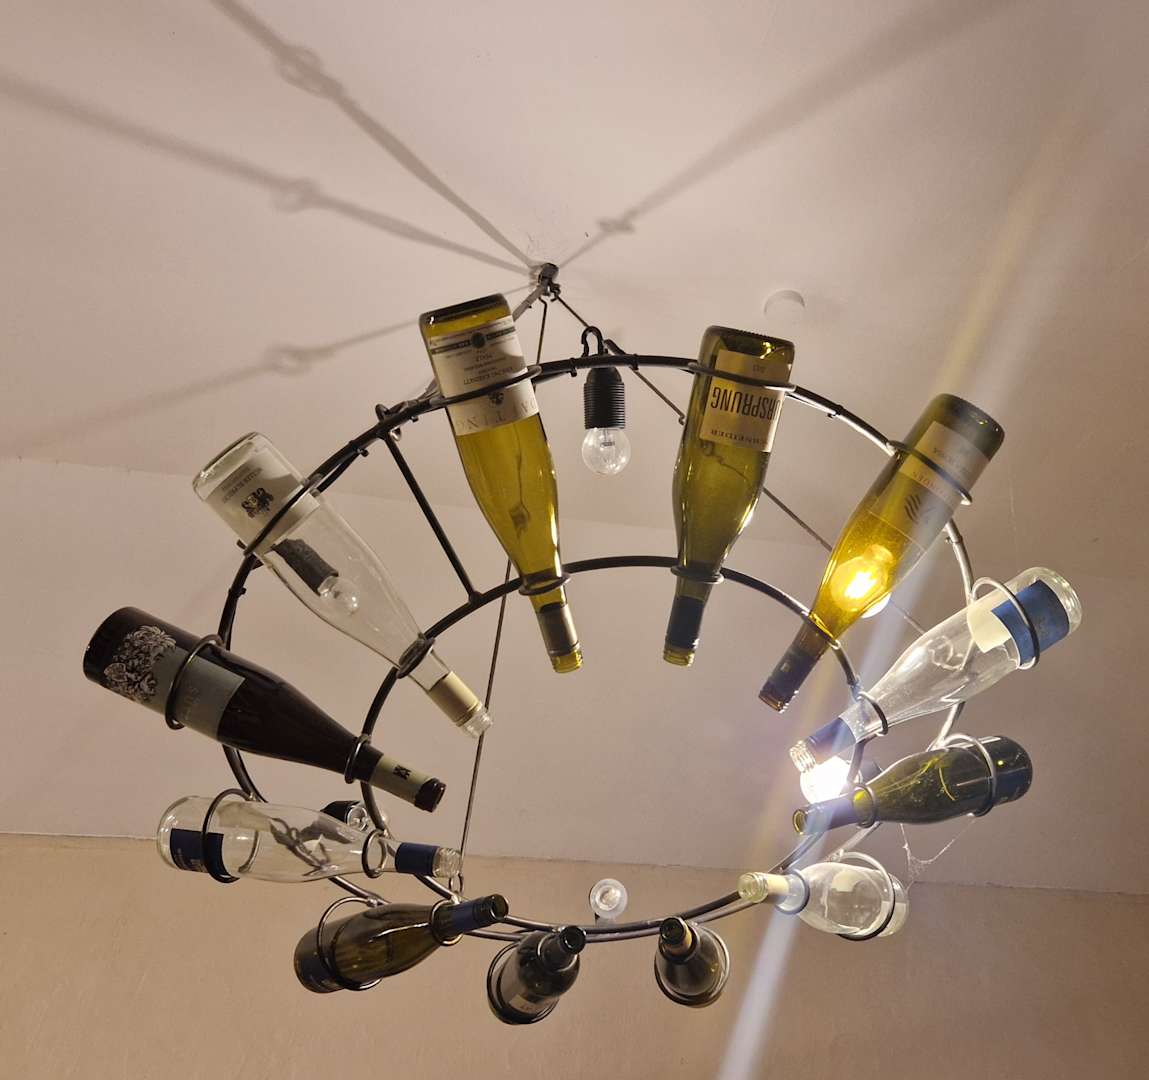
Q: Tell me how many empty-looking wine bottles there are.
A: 12